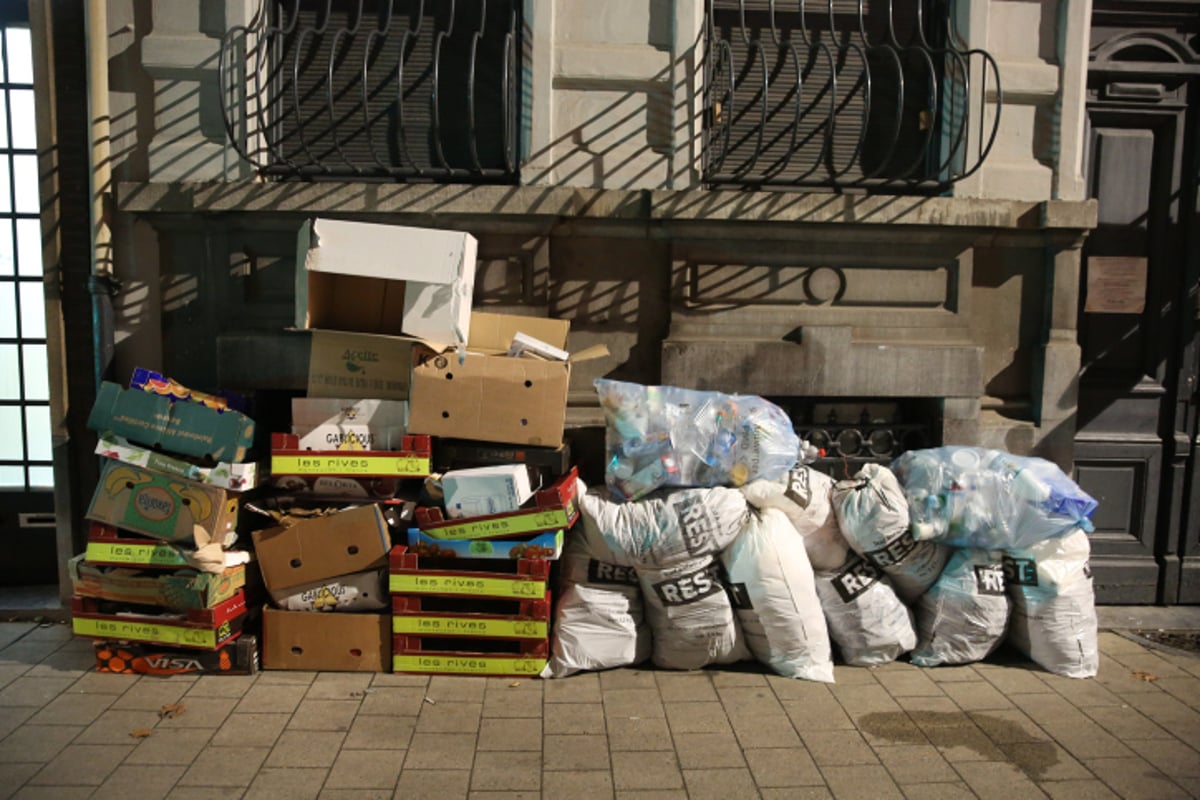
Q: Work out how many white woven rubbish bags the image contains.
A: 9